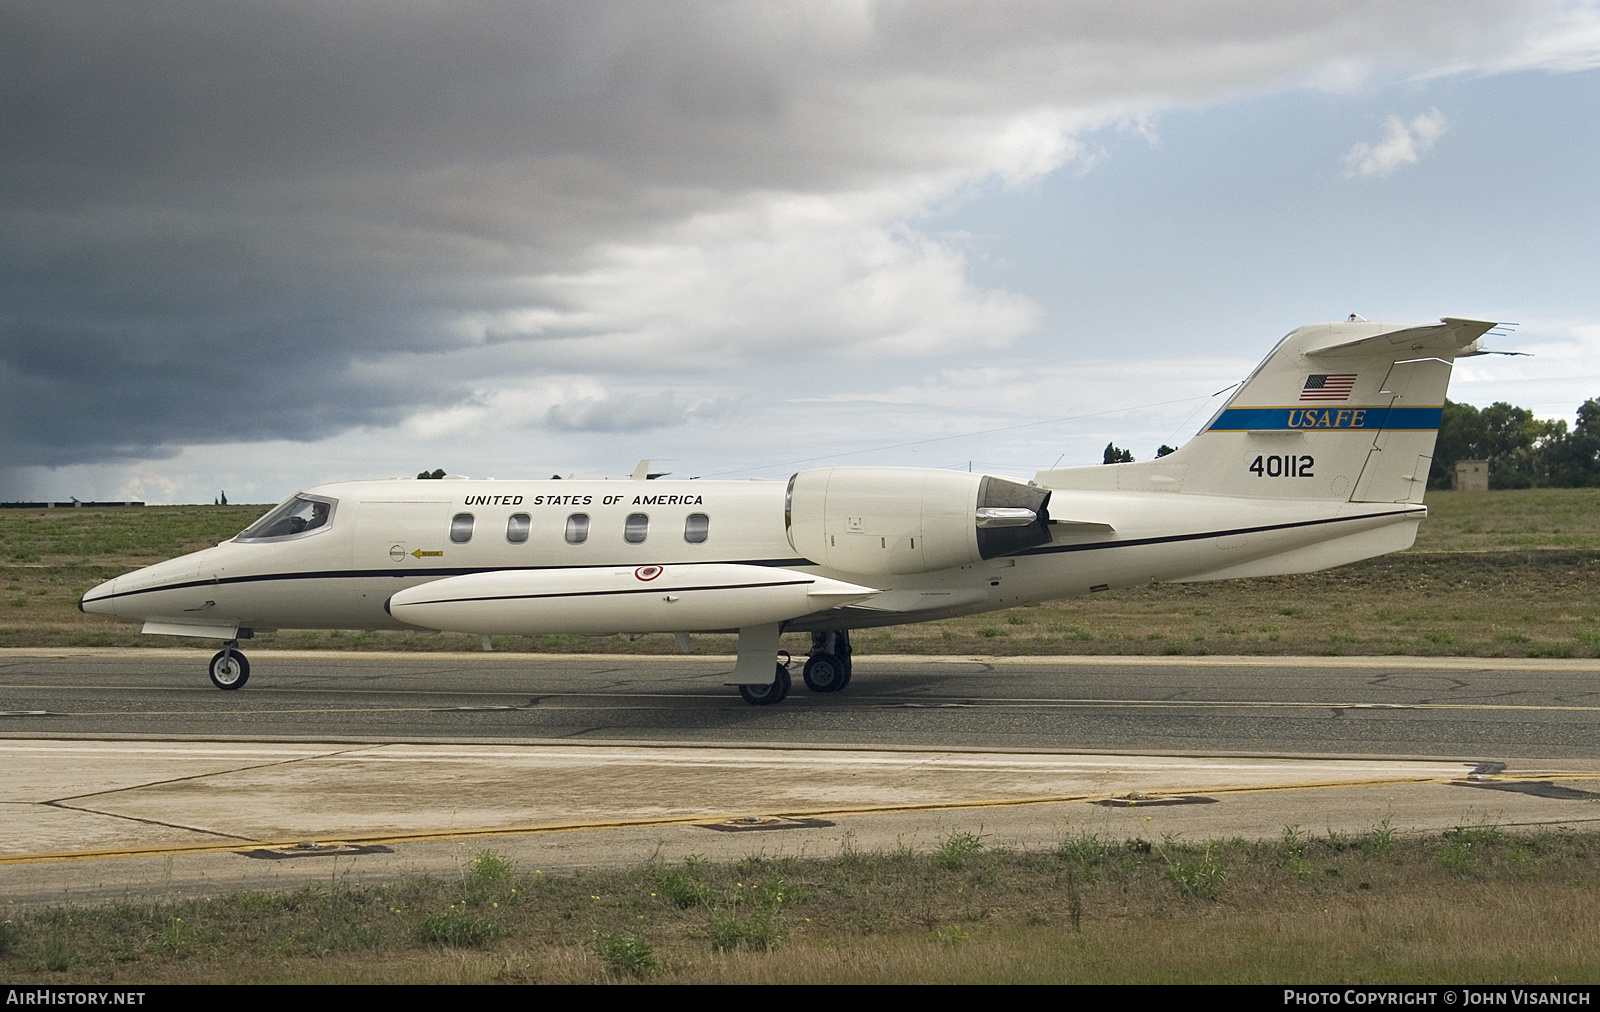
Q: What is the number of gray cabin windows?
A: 5